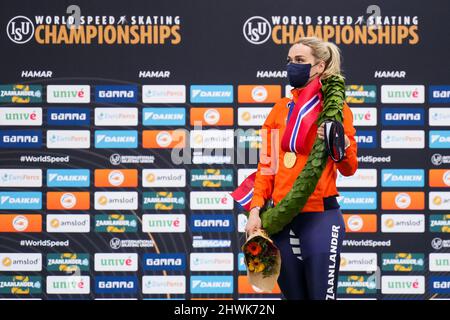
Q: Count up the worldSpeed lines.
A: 4